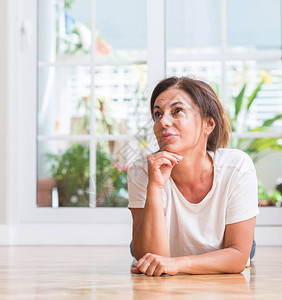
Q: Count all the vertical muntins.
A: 2